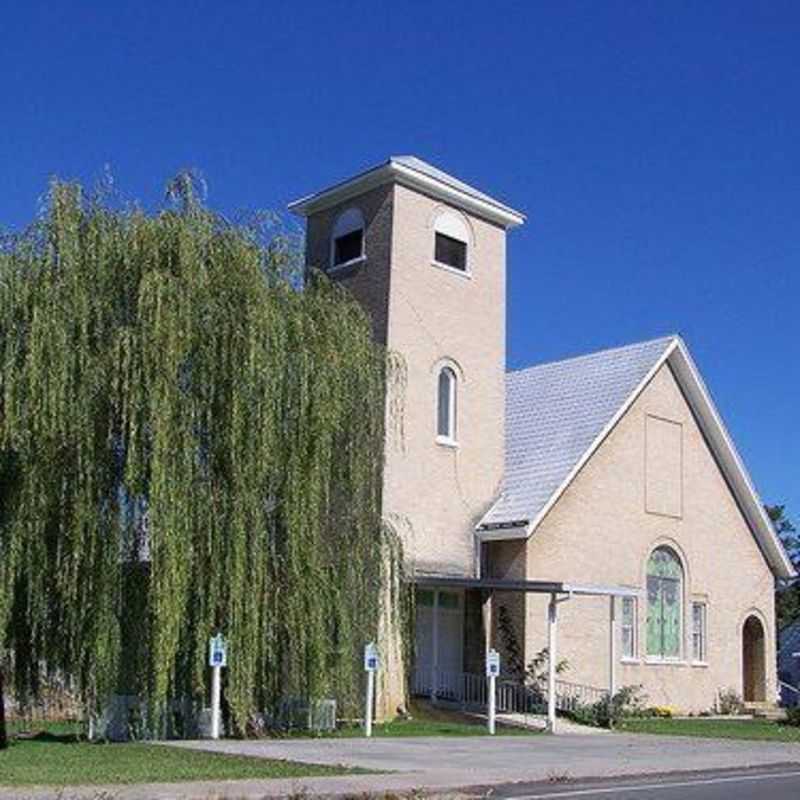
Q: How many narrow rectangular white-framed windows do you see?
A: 2